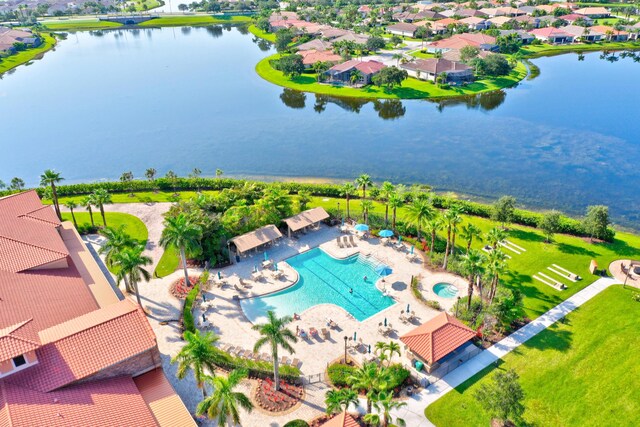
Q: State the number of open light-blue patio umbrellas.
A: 3